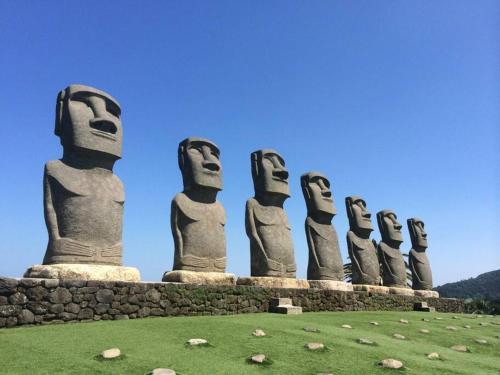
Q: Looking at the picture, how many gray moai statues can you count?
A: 7